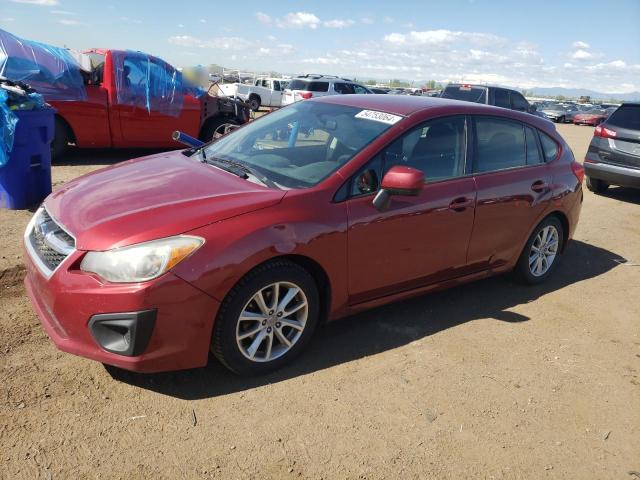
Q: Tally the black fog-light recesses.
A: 1